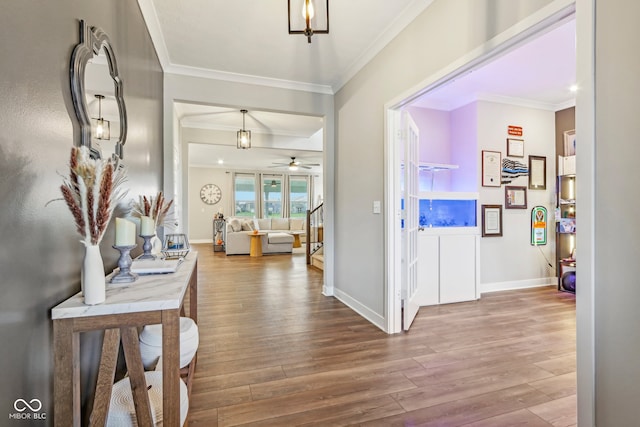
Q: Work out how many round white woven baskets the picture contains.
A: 2